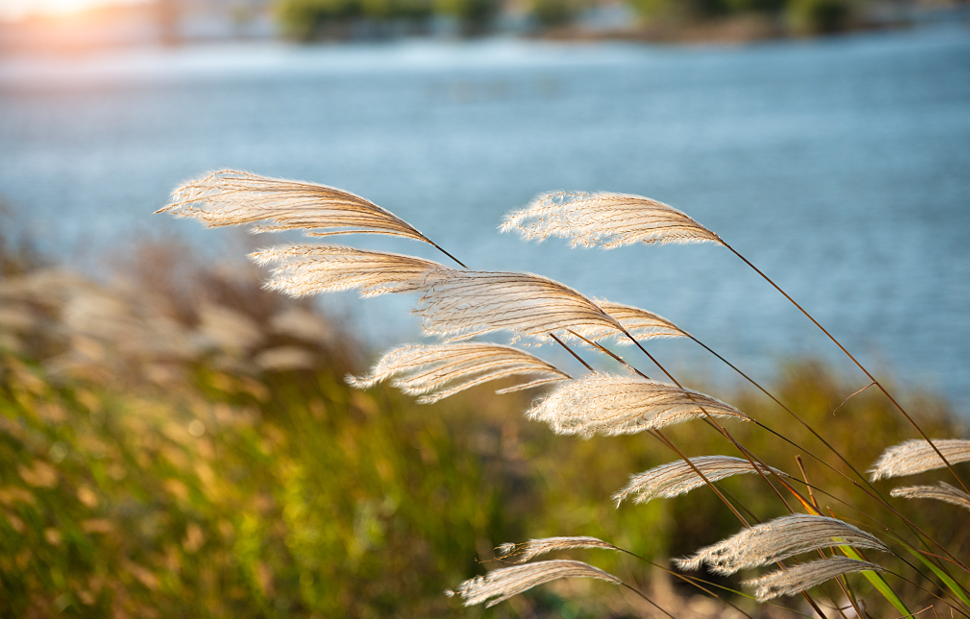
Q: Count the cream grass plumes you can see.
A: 14